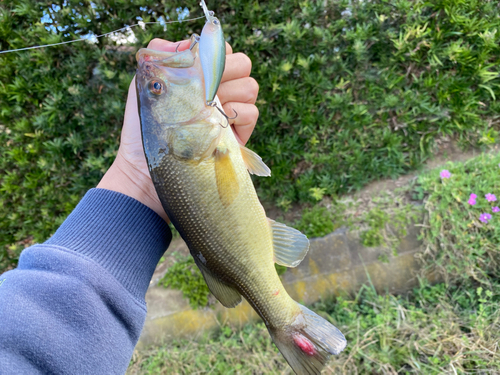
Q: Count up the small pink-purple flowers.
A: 5